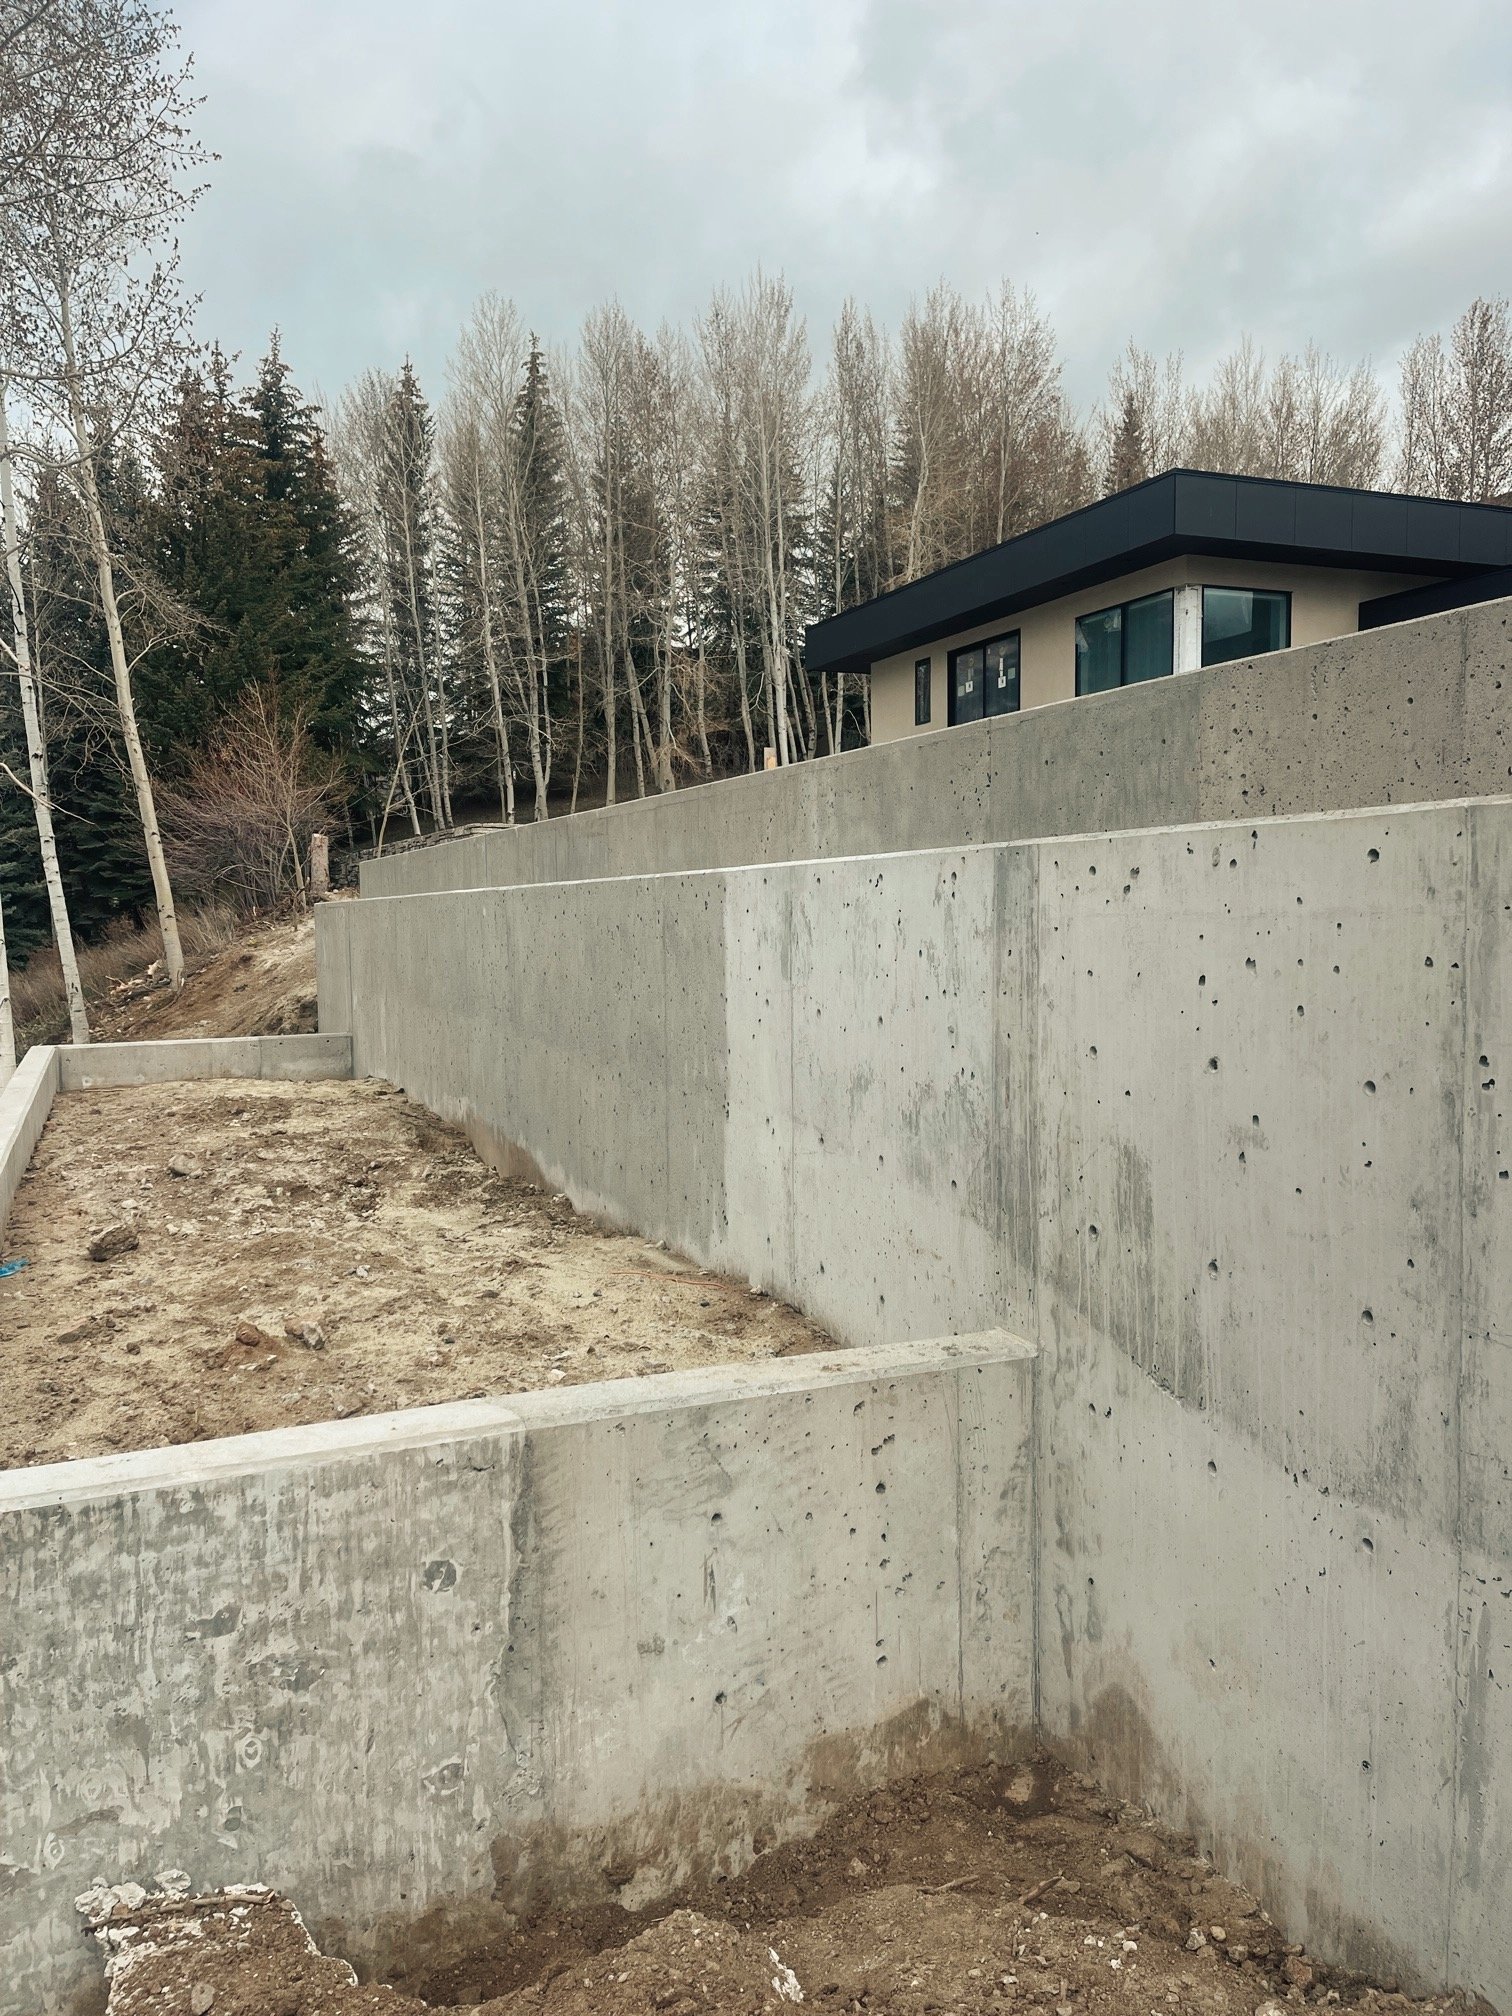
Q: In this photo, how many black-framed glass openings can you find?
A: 4